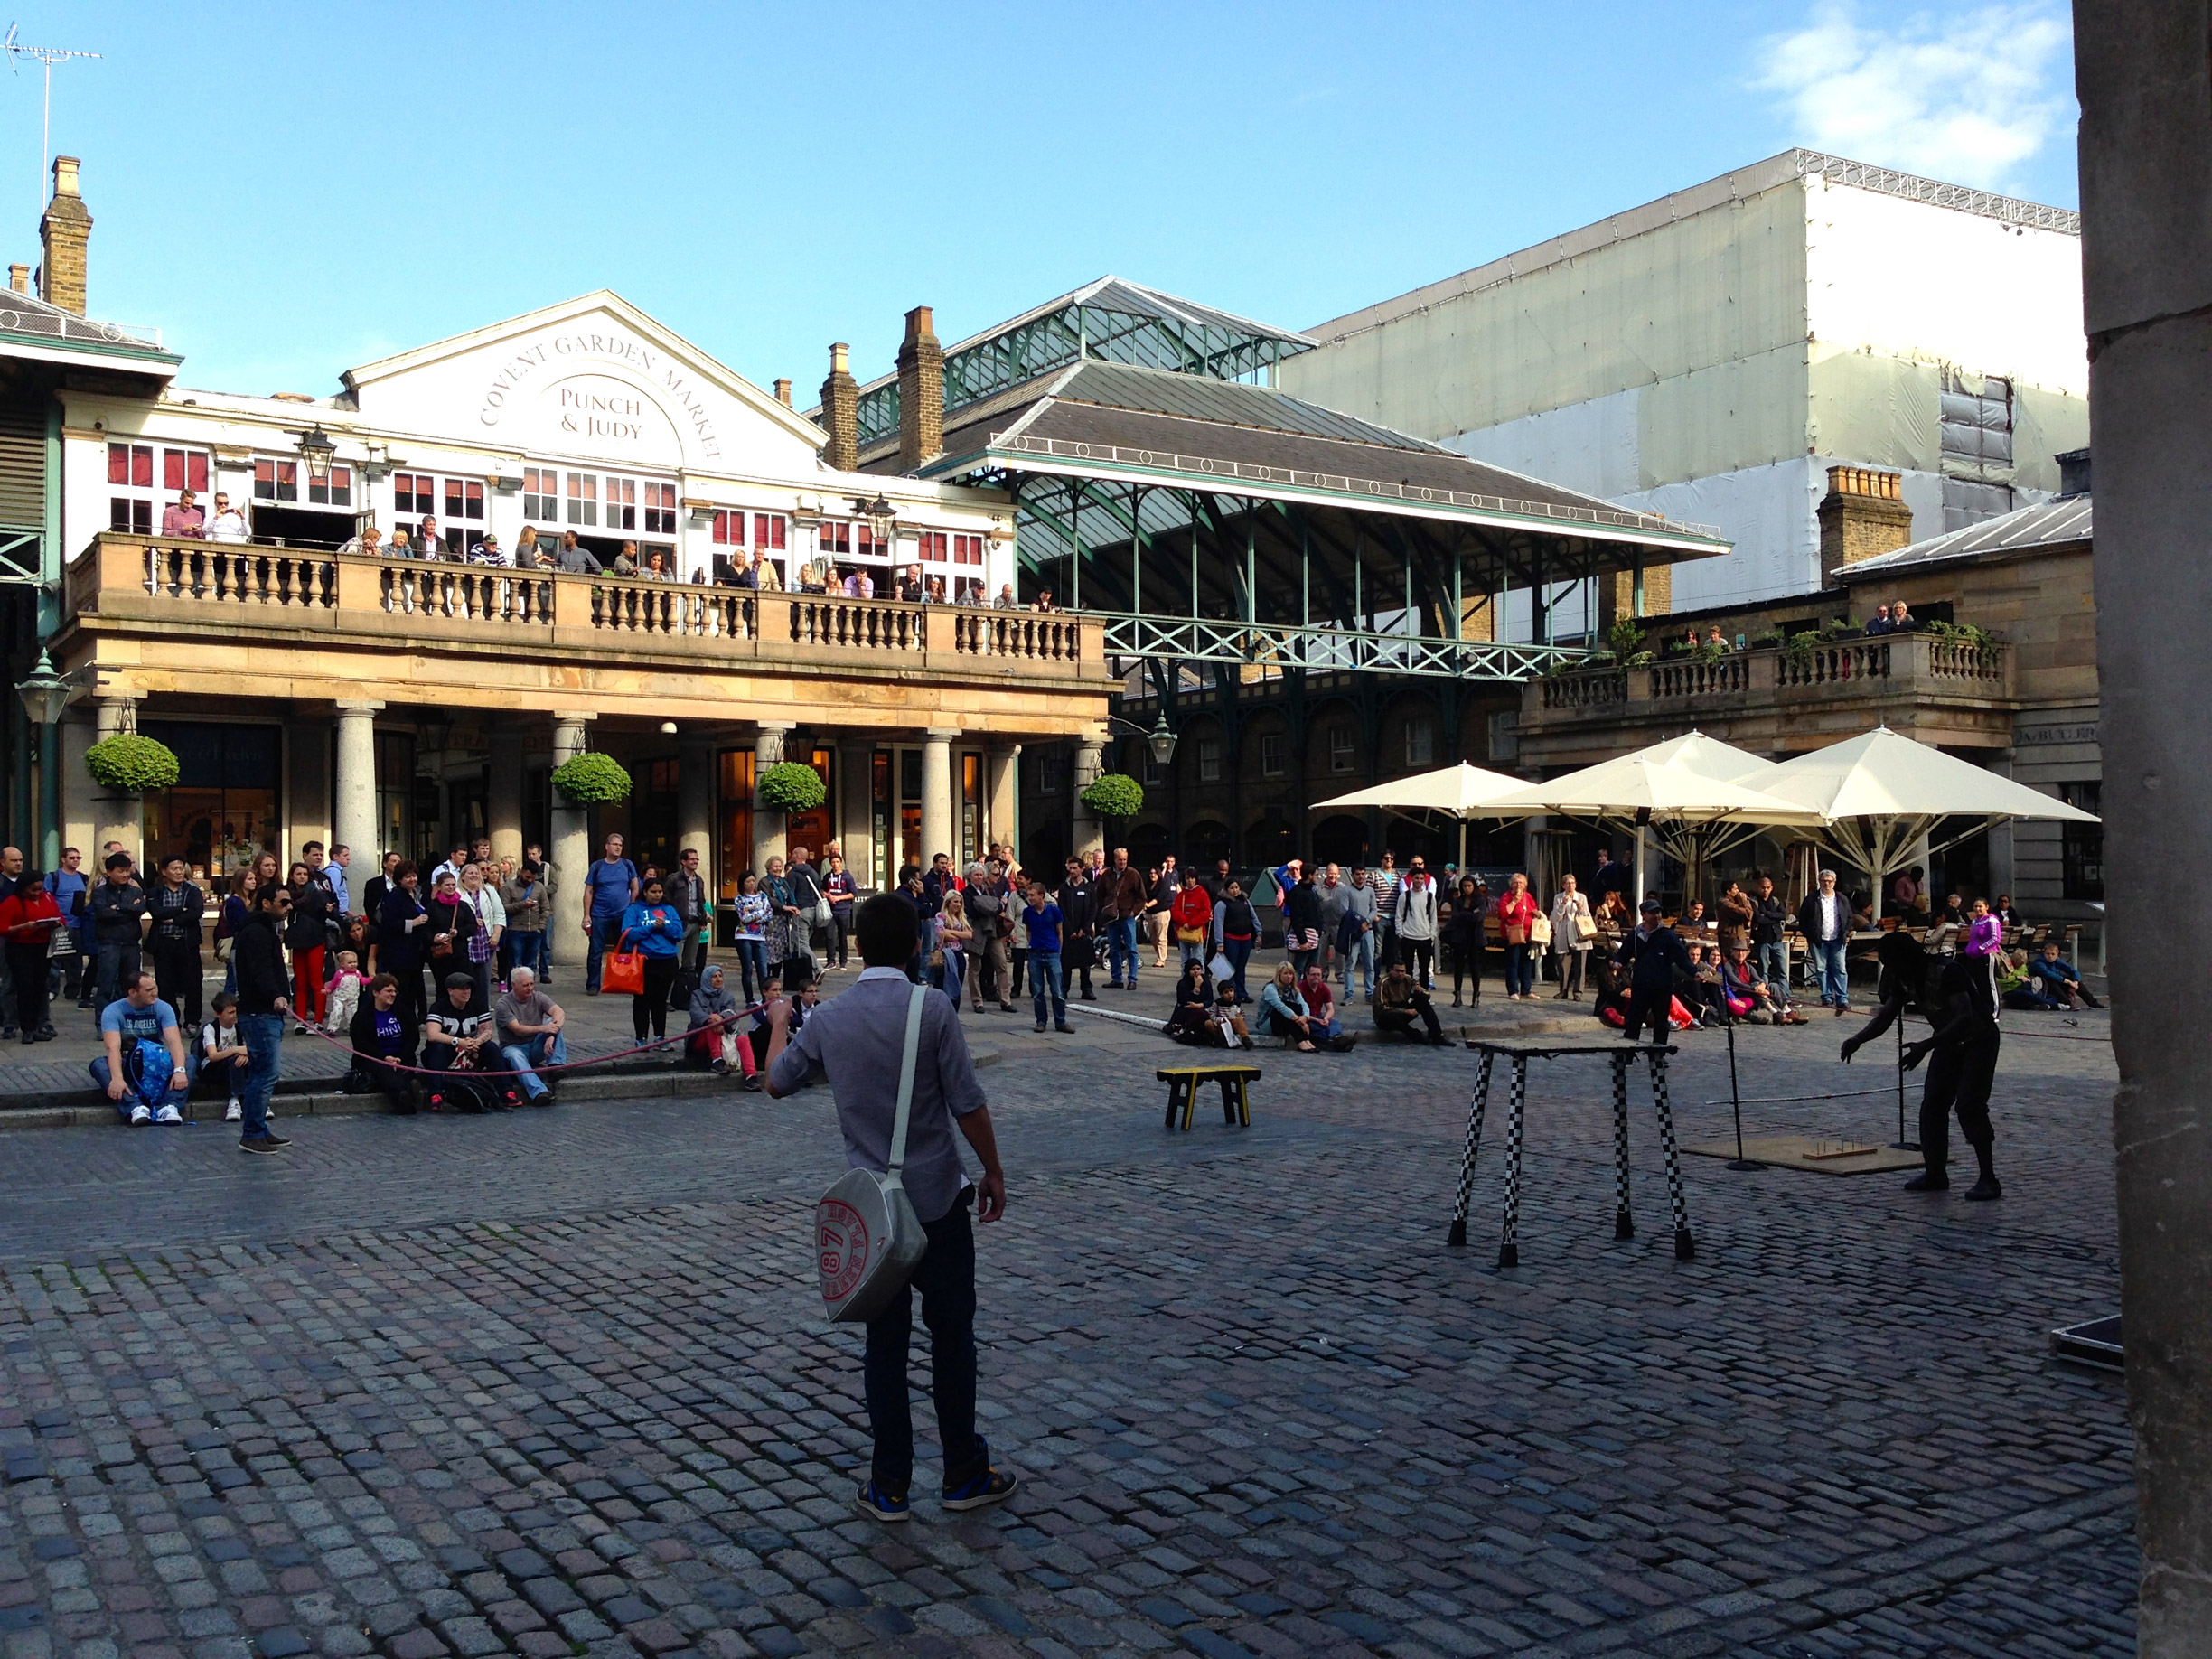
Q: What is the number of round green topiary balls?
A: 4